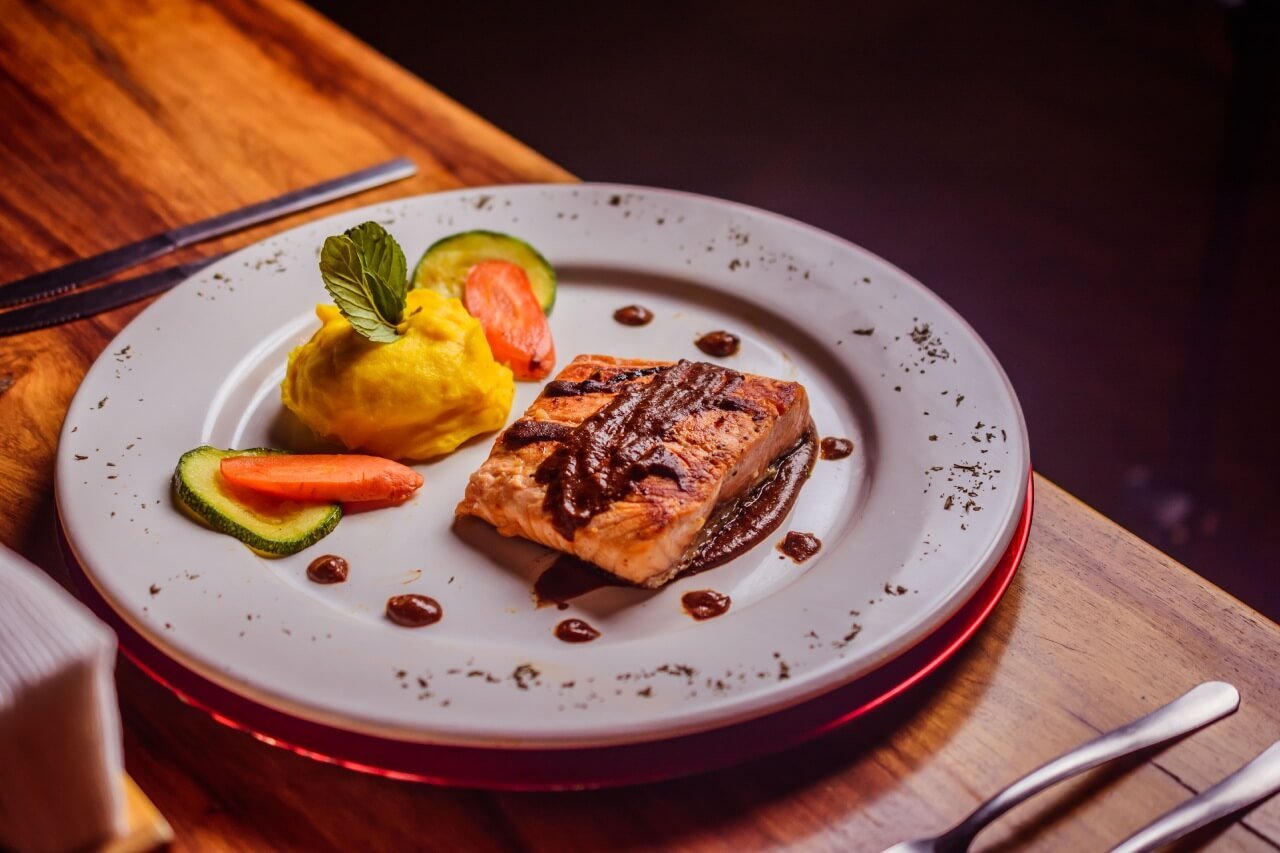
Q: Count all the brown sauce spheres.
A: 8